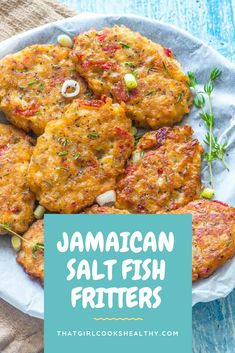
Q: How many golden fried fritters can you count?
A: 7